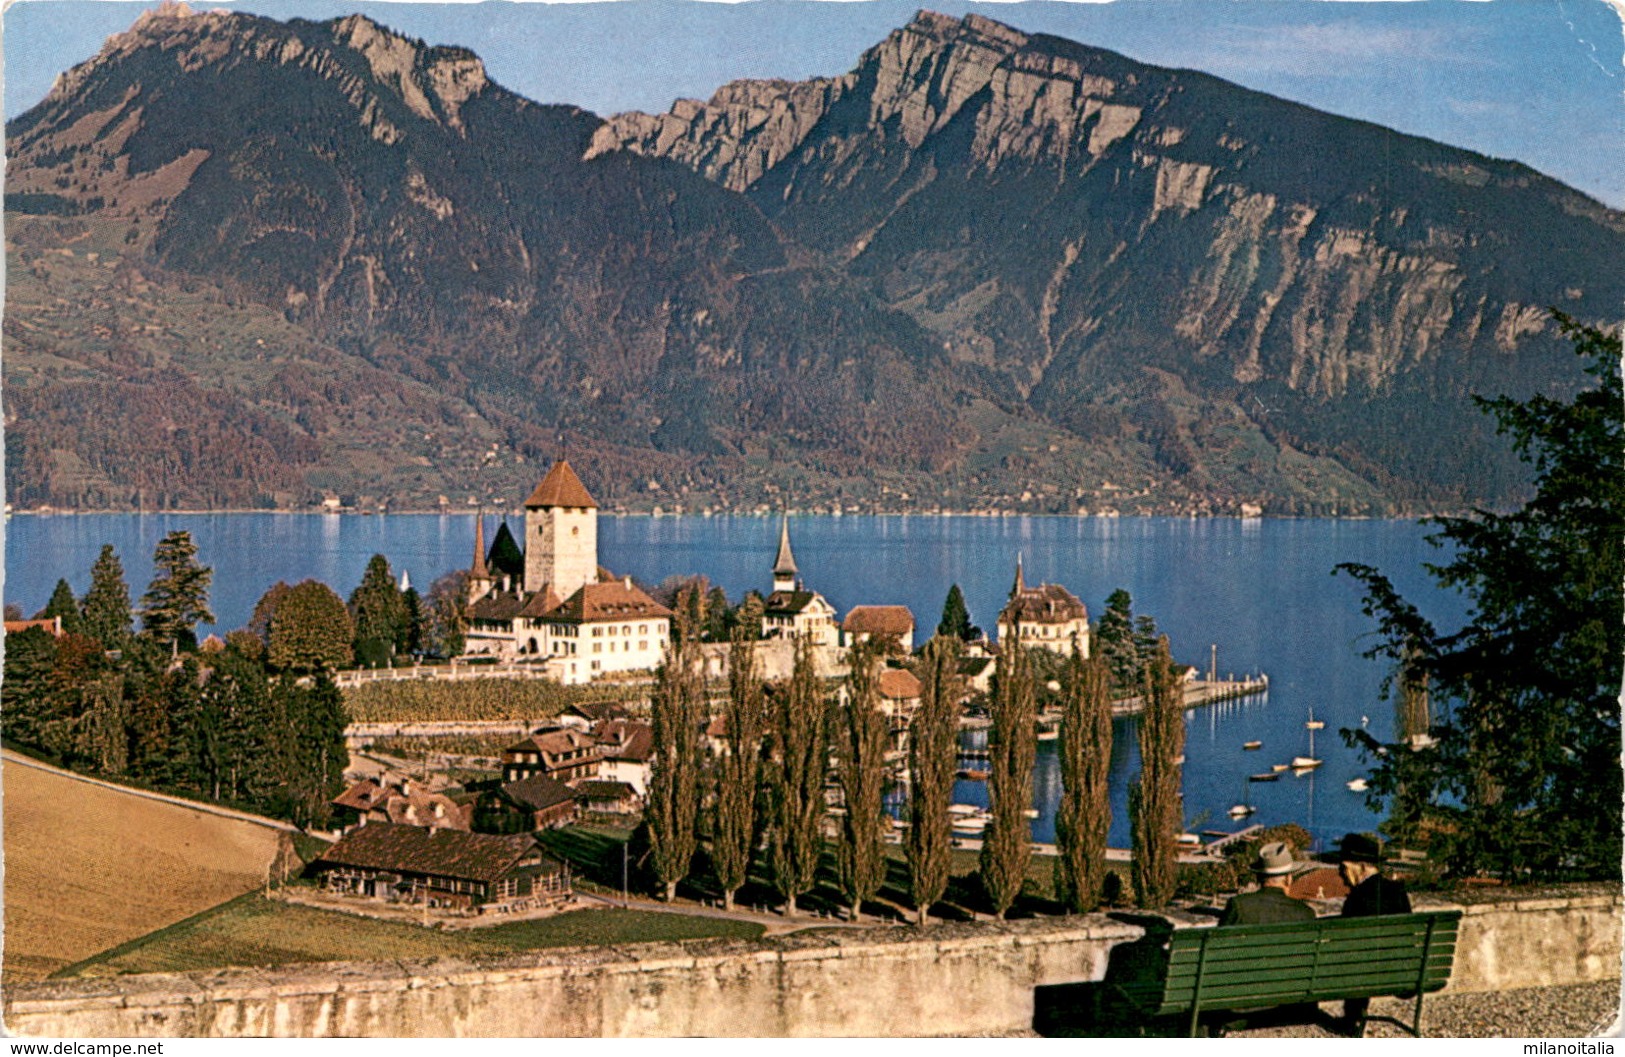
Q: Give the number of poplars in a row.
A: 8